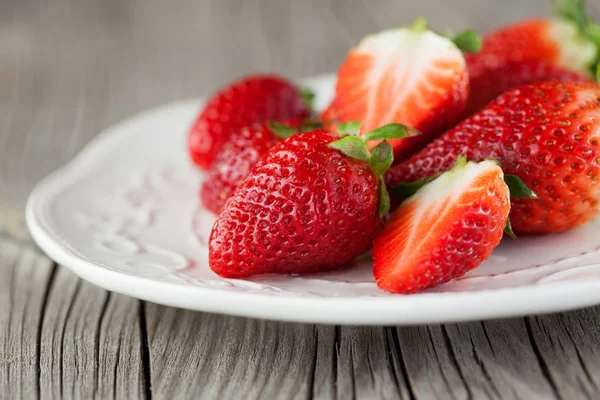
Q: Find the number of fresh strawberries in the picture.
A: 7